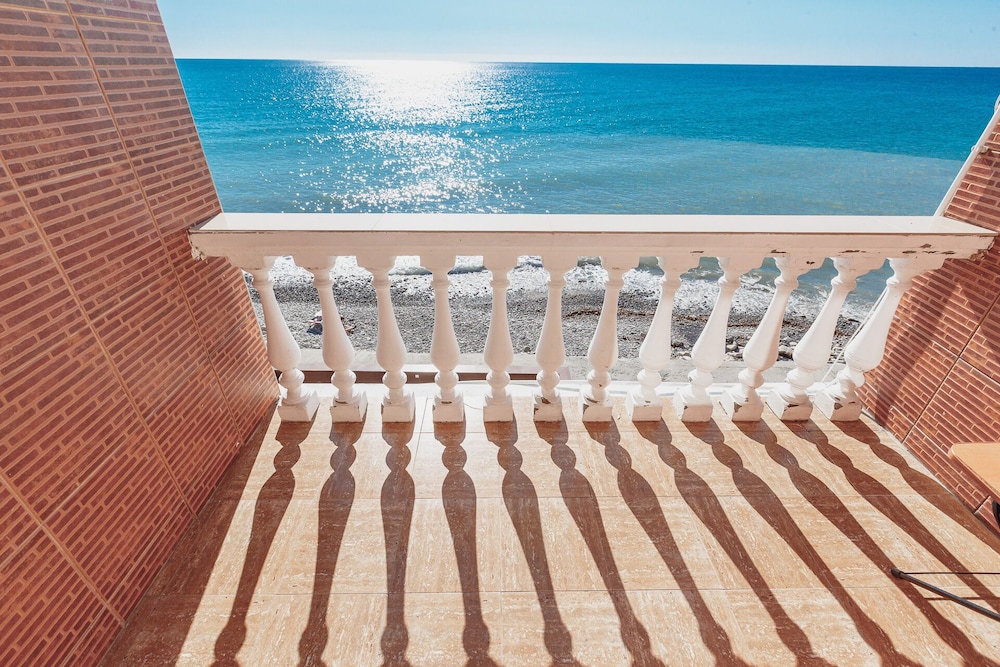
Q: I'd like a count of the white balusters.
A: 12